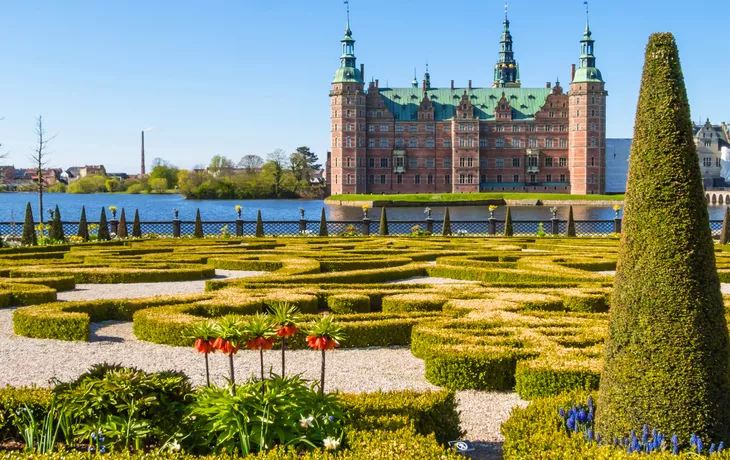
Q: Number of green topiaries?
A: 15